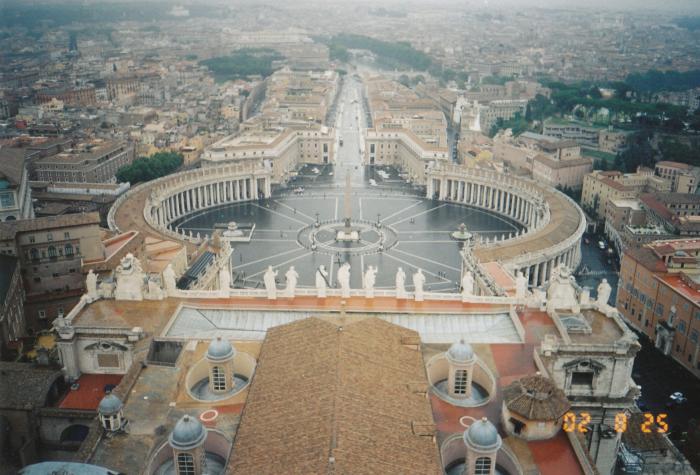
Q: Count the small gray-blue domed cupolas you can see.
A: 5